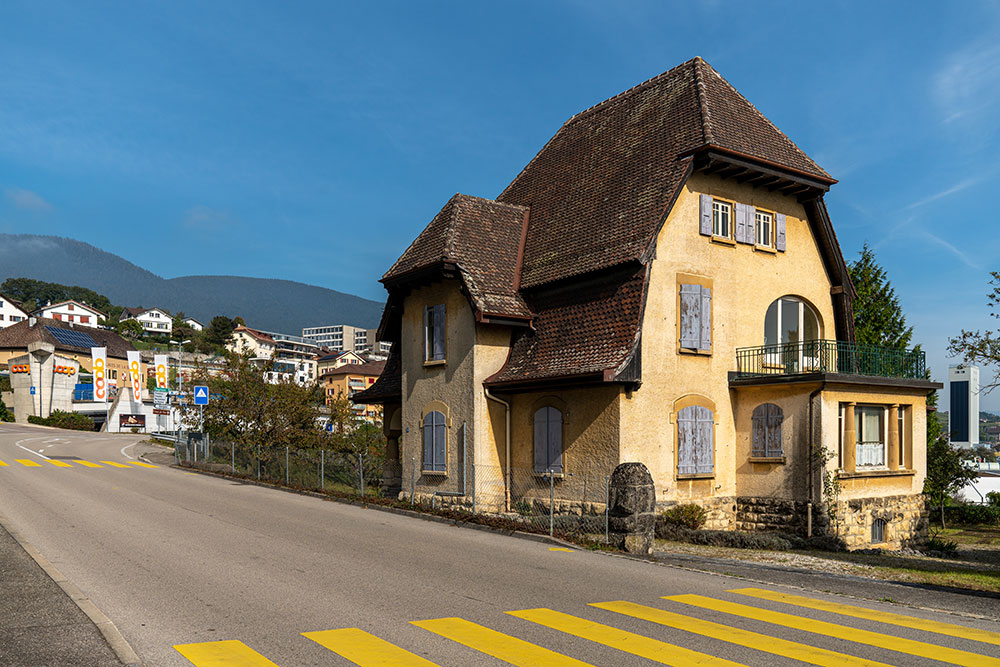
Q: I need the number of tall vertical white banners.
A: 3